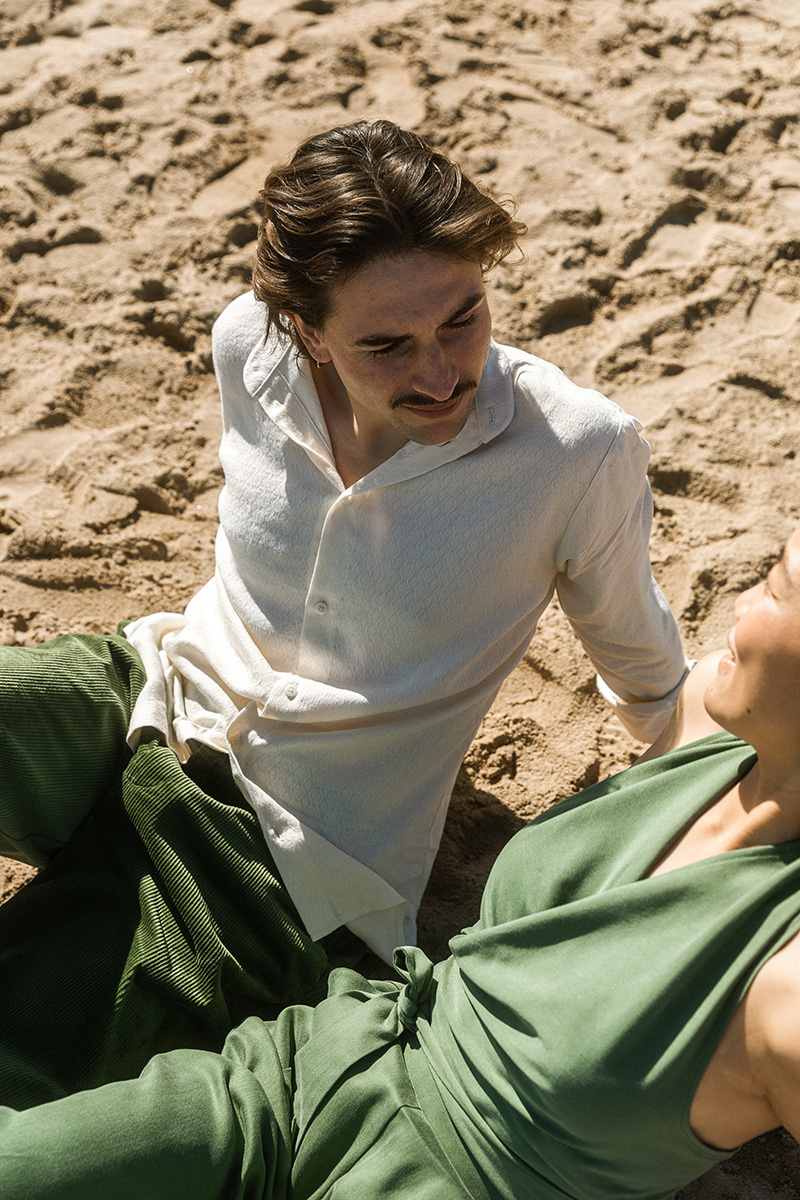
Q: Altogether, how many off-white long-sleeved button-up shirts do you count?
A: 1